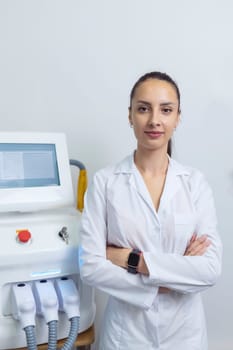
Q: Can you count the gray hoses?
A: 3